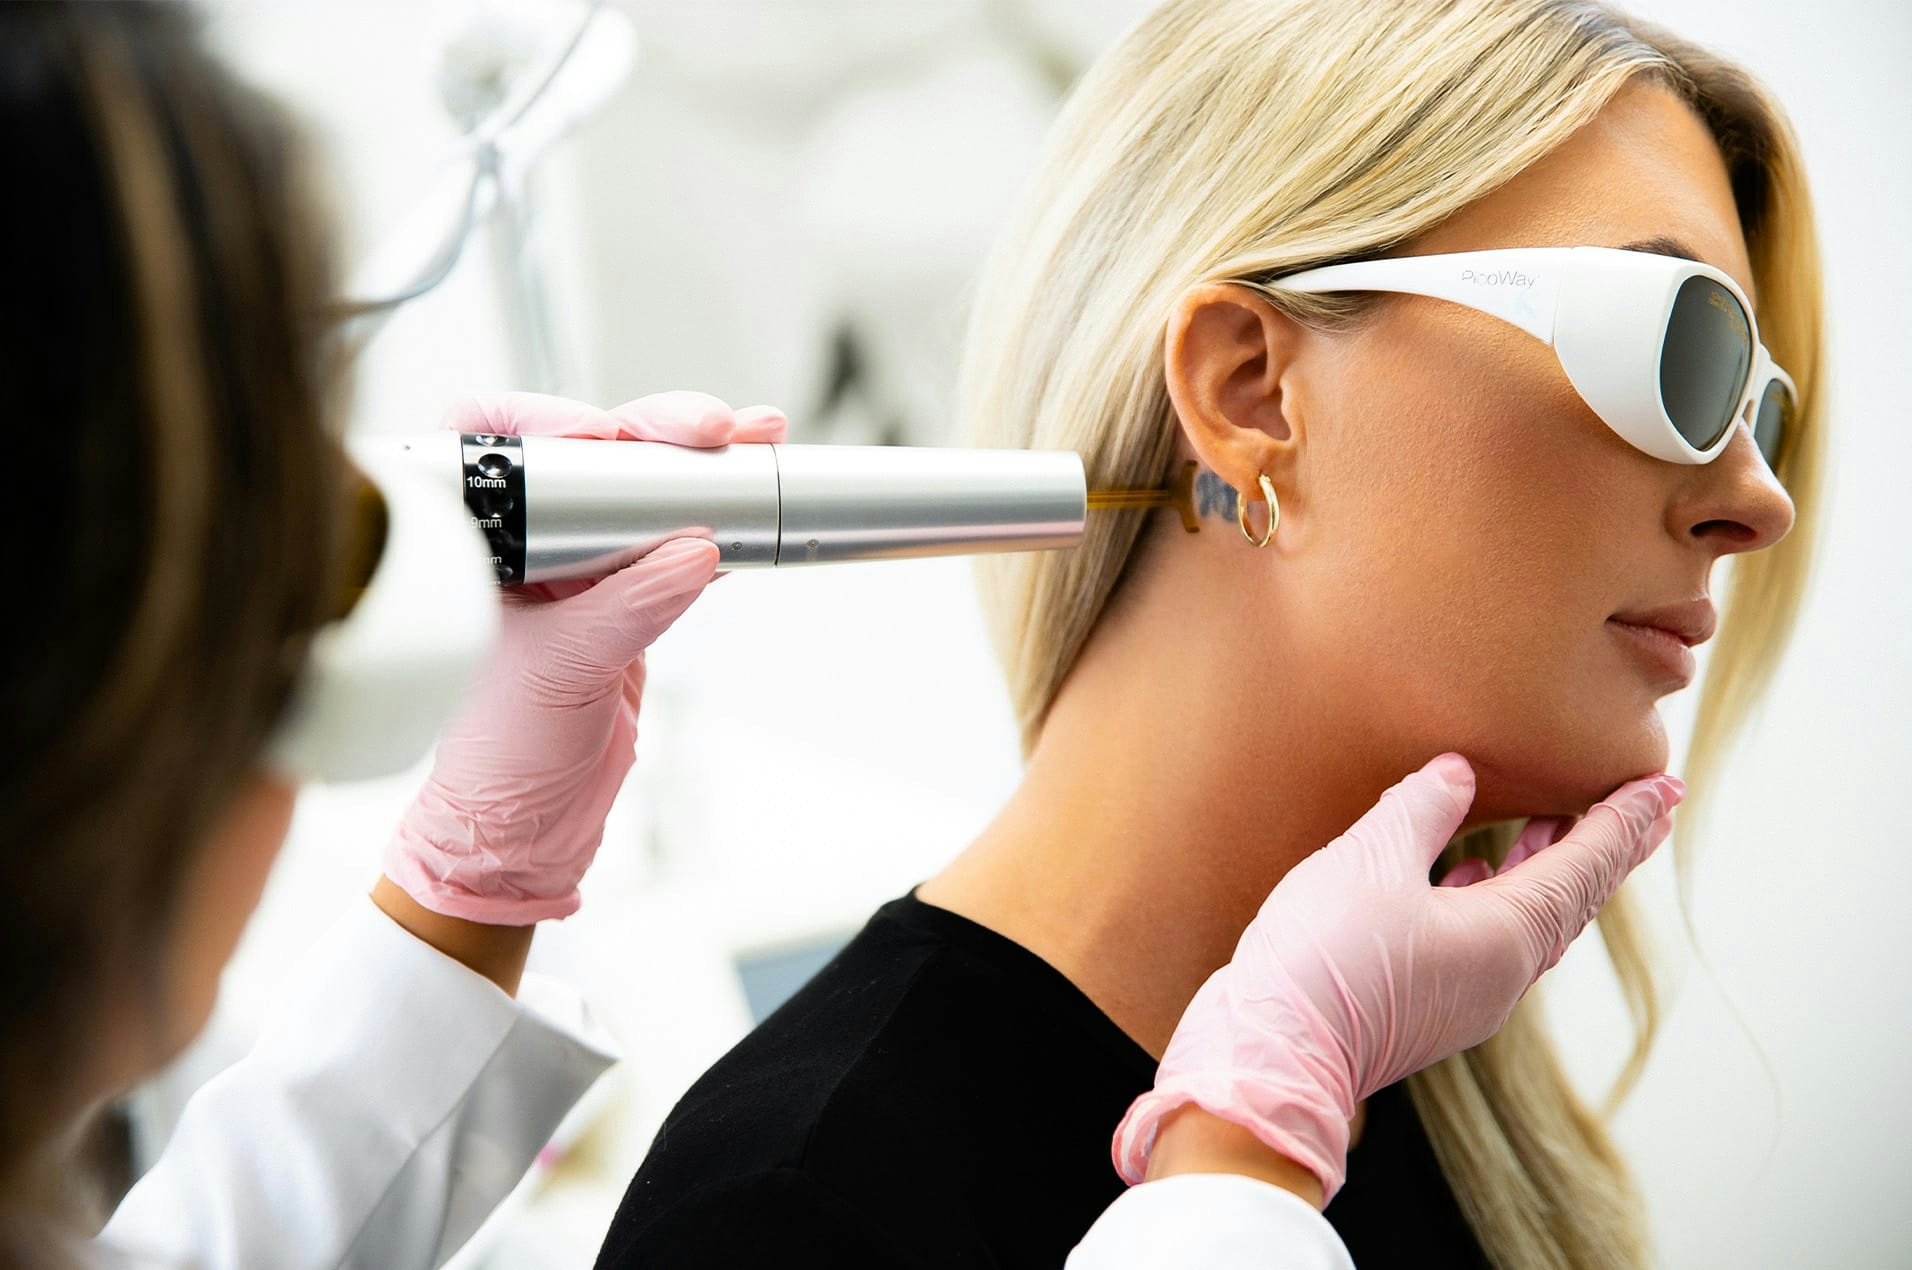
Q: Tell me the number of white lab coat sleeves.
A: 2